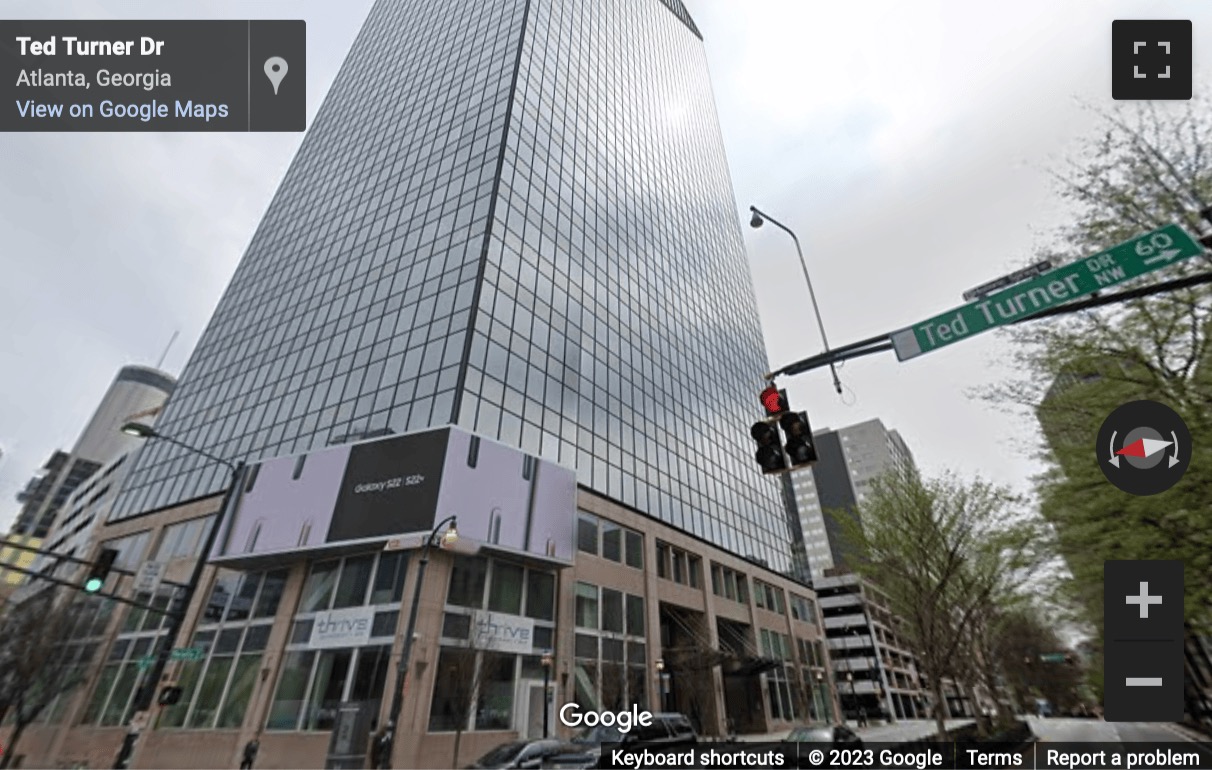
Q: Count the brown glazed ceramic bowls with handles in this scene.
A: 0